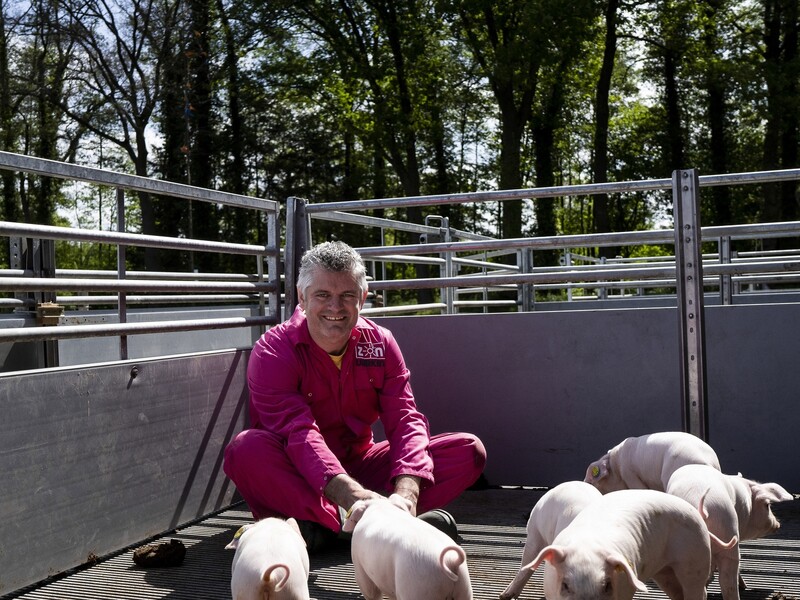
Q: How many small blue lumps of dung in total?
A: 0